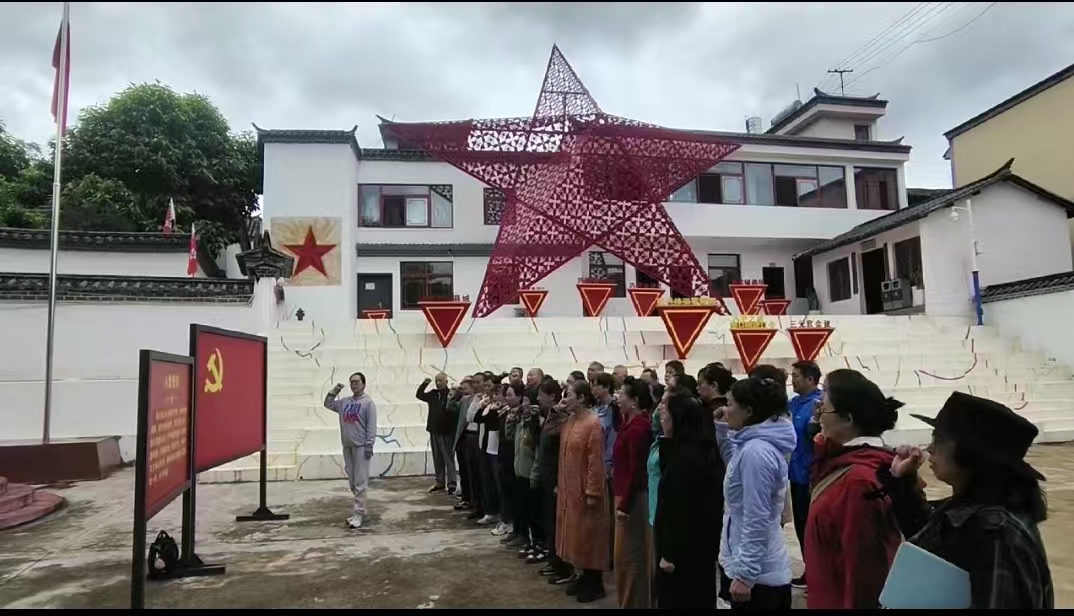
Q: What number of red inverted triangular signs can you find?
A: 10